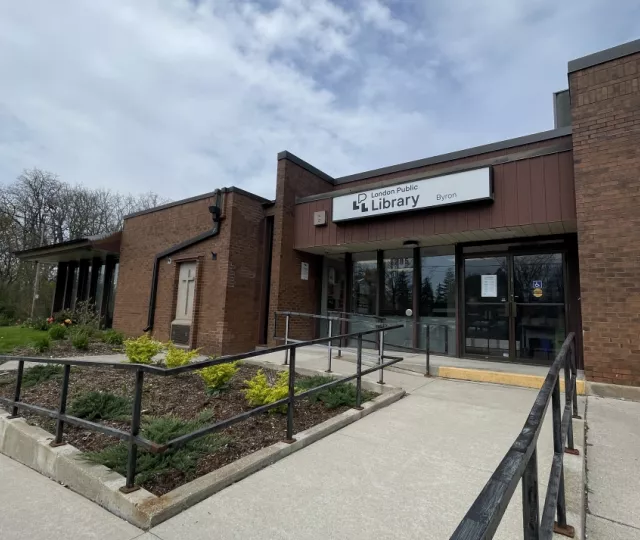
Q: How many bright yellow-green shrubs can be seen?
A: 4